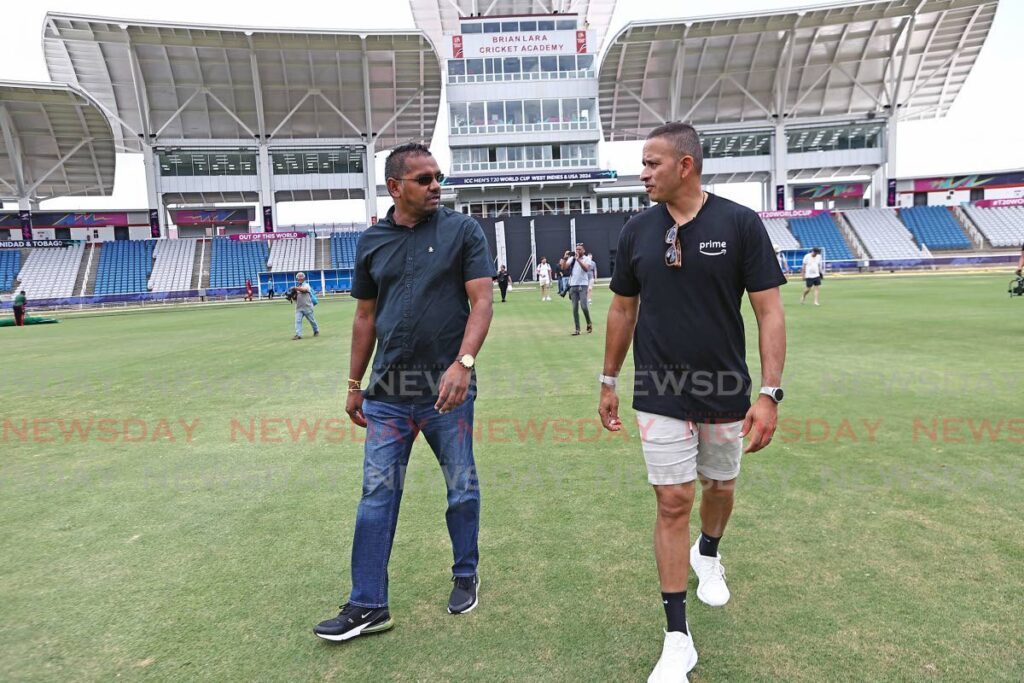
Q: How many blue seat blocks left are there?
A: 4